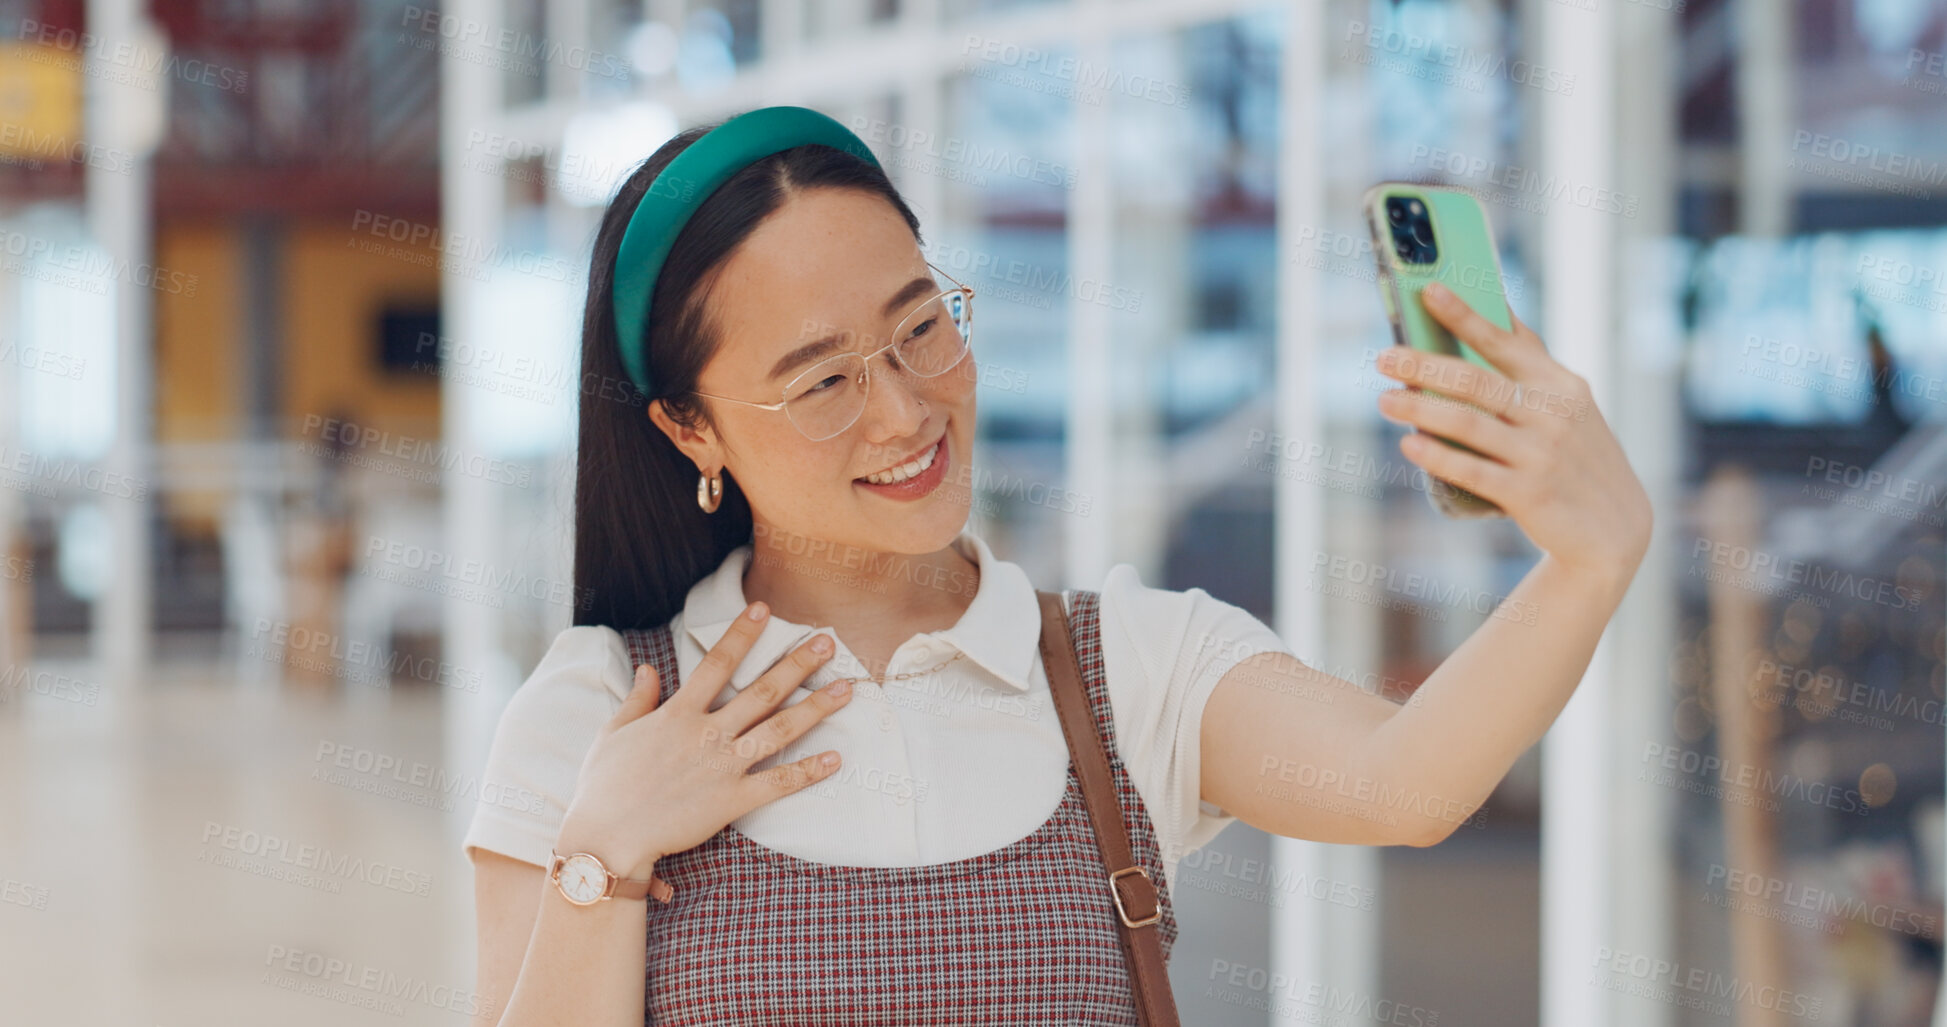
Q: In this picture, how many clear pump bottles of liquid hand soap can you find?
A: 0